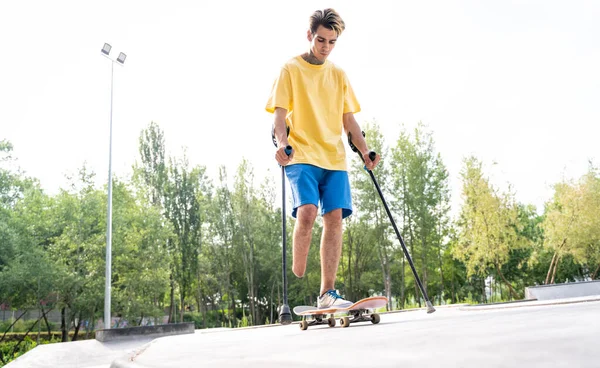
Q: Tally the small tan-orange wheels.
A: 4